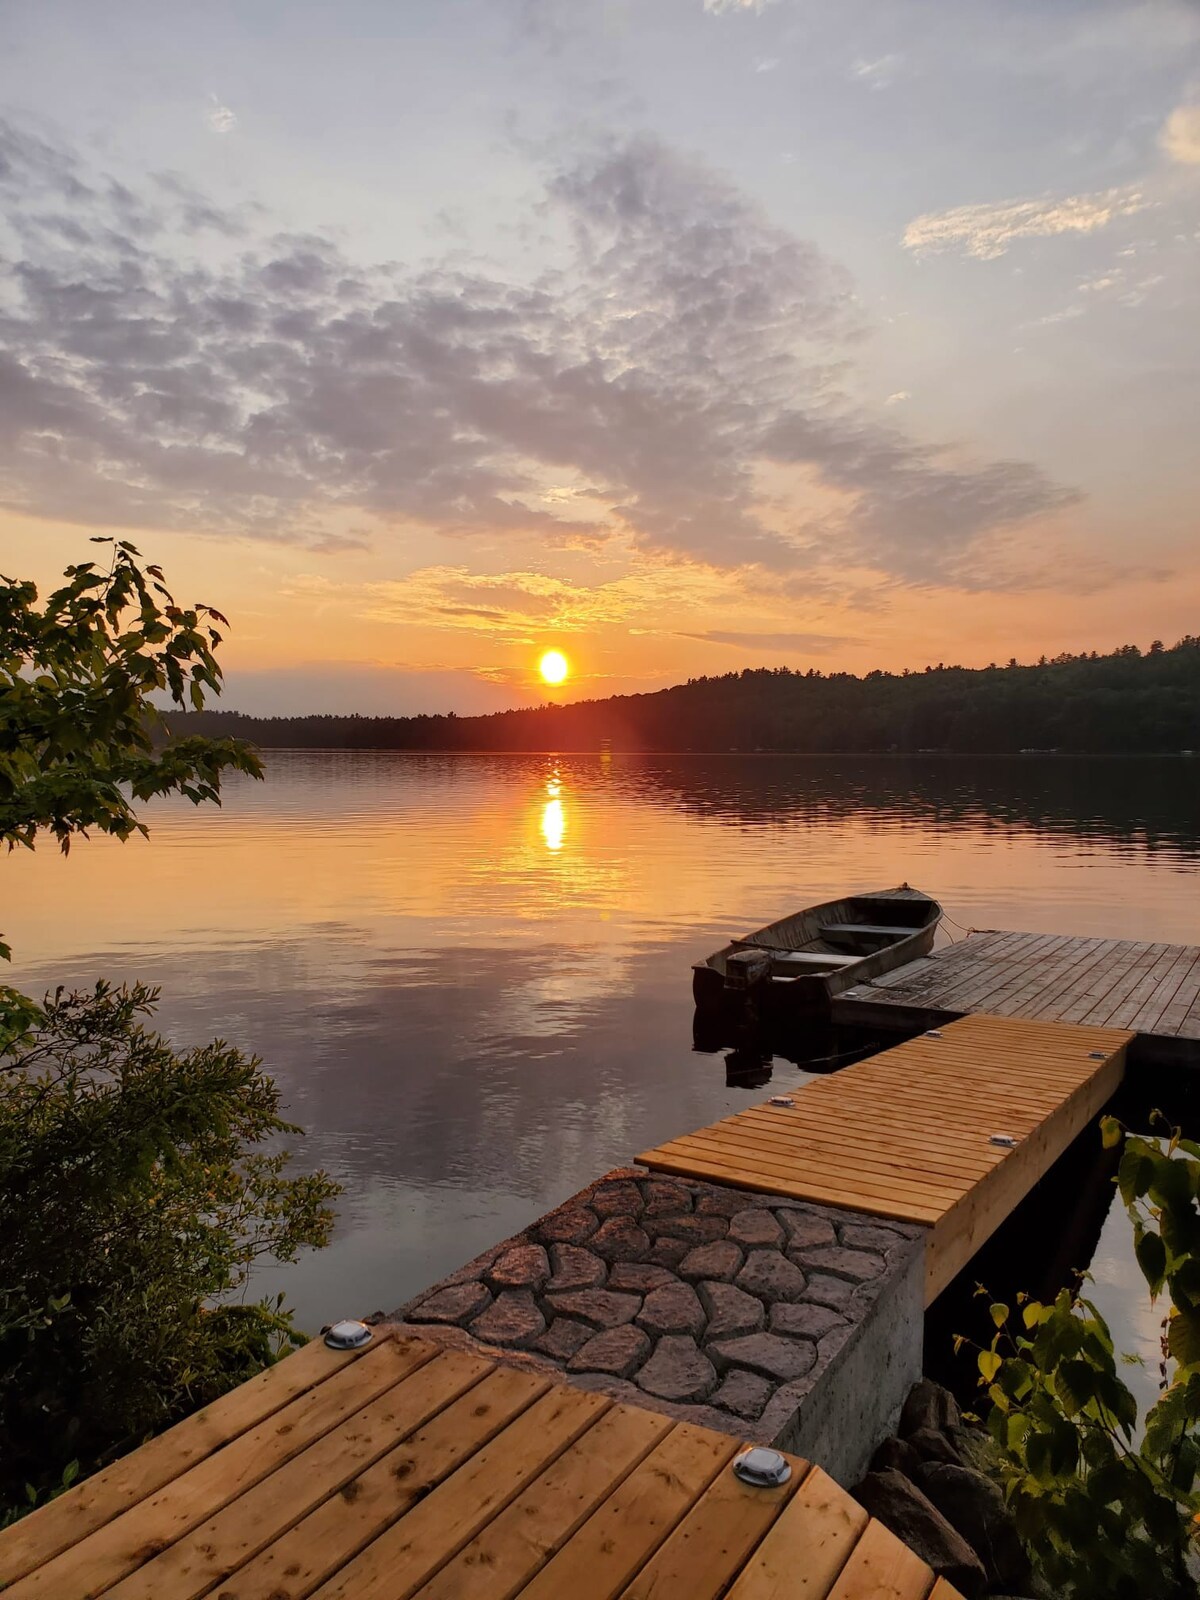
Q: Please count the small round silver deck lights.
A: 6